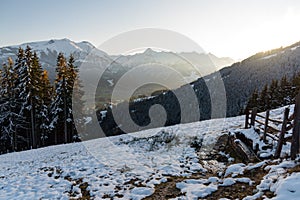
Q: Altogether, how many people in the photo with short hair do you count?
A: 0